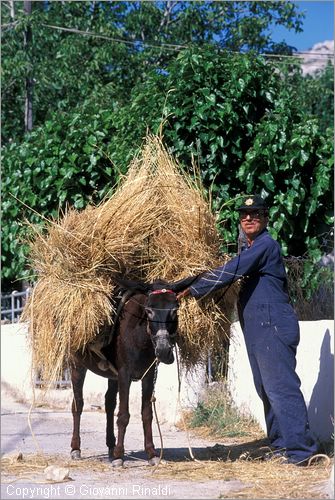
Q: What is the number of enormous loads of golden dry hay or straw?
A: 1